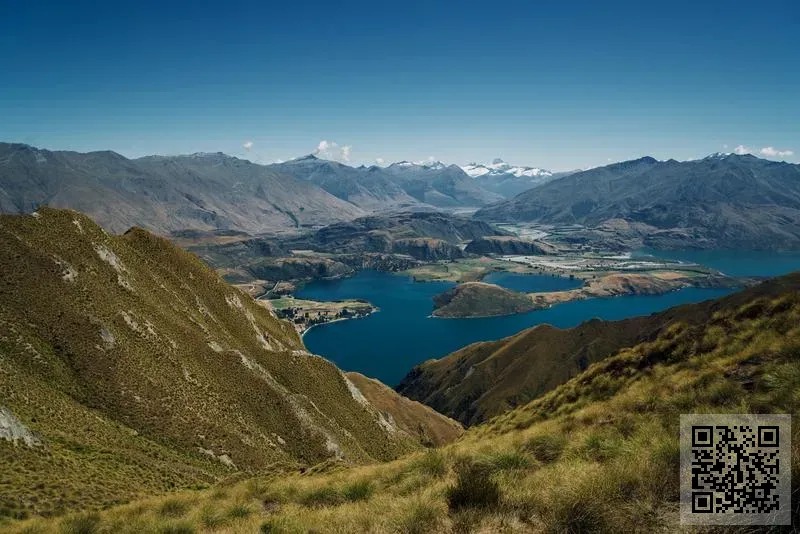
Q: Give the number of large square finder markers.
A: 3